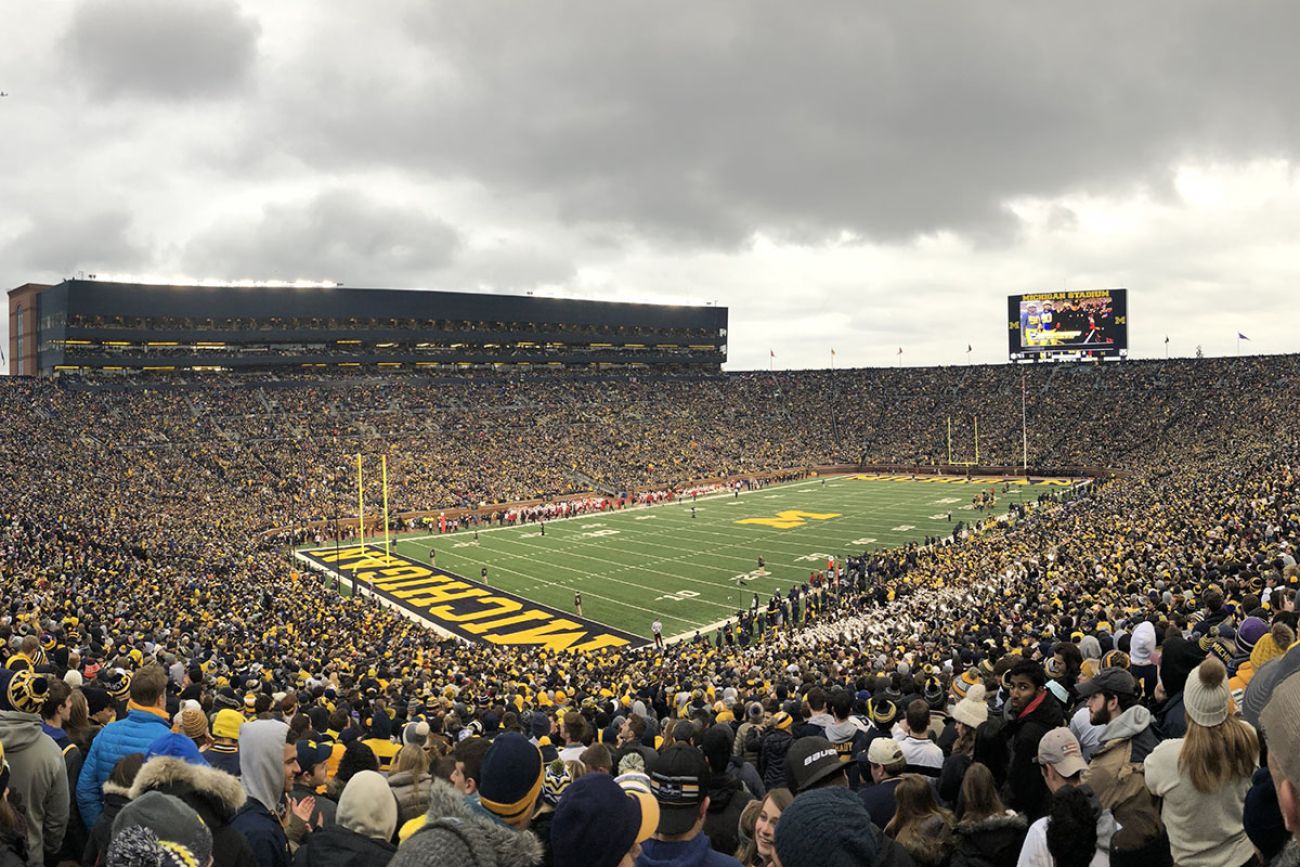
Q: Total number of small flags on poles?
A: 6